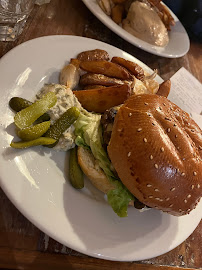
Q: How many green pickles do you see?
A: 6